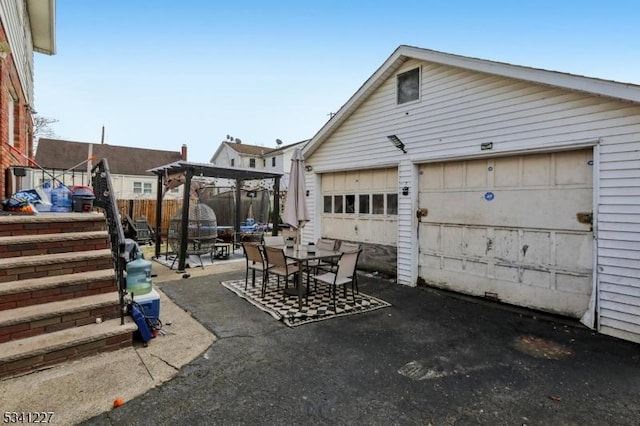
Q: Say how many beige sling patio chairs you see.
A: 6